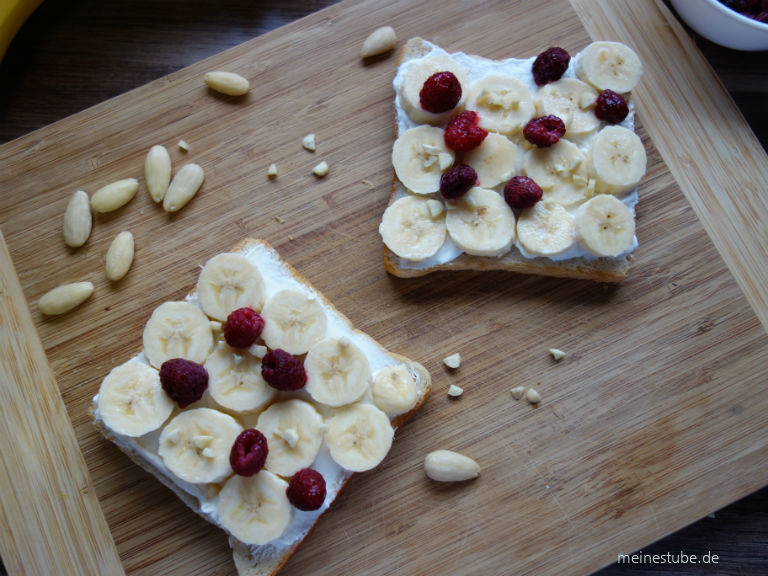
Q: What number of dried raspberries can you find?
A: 12